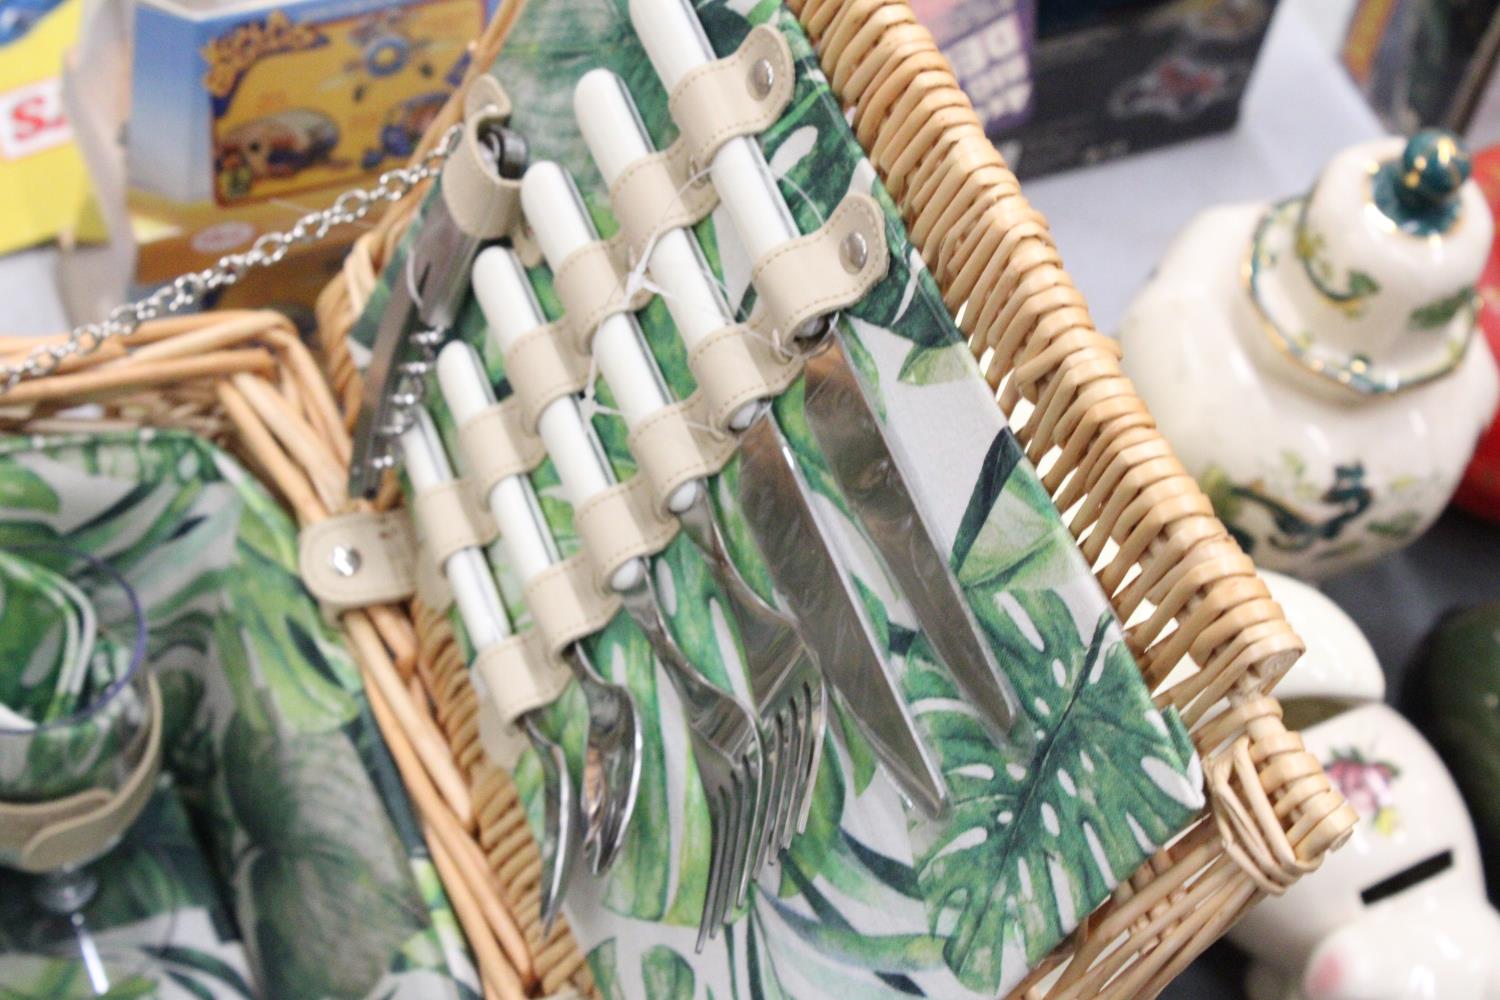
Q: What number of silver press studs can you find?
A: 3